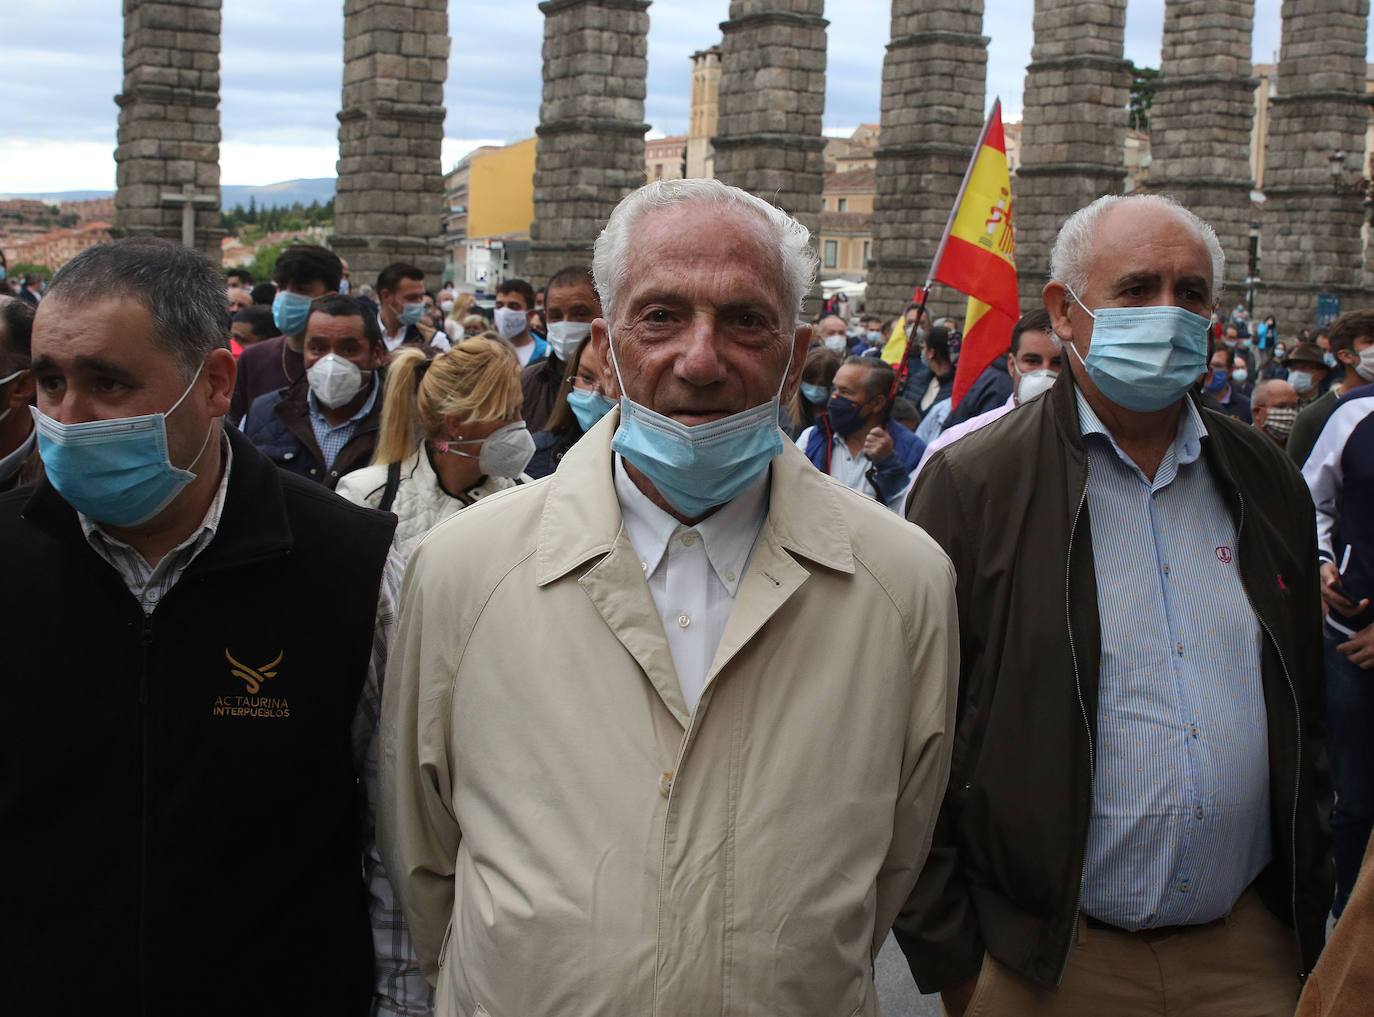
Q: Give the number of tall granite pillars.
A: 8